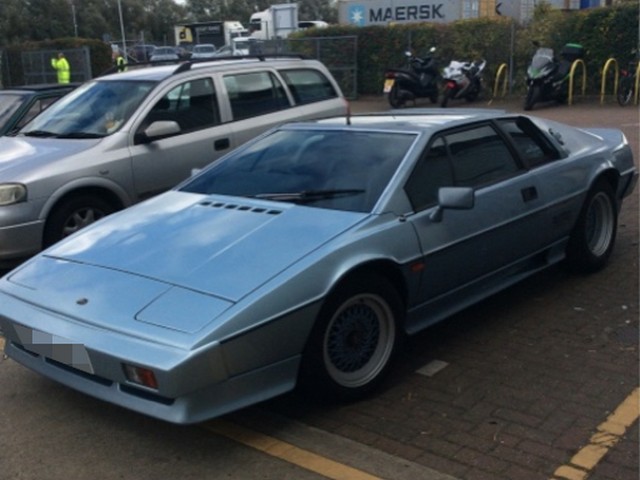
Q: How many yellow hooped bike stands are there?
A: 4